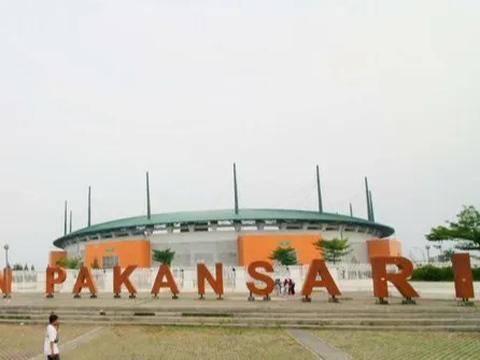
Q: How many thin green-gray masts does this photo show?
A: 9